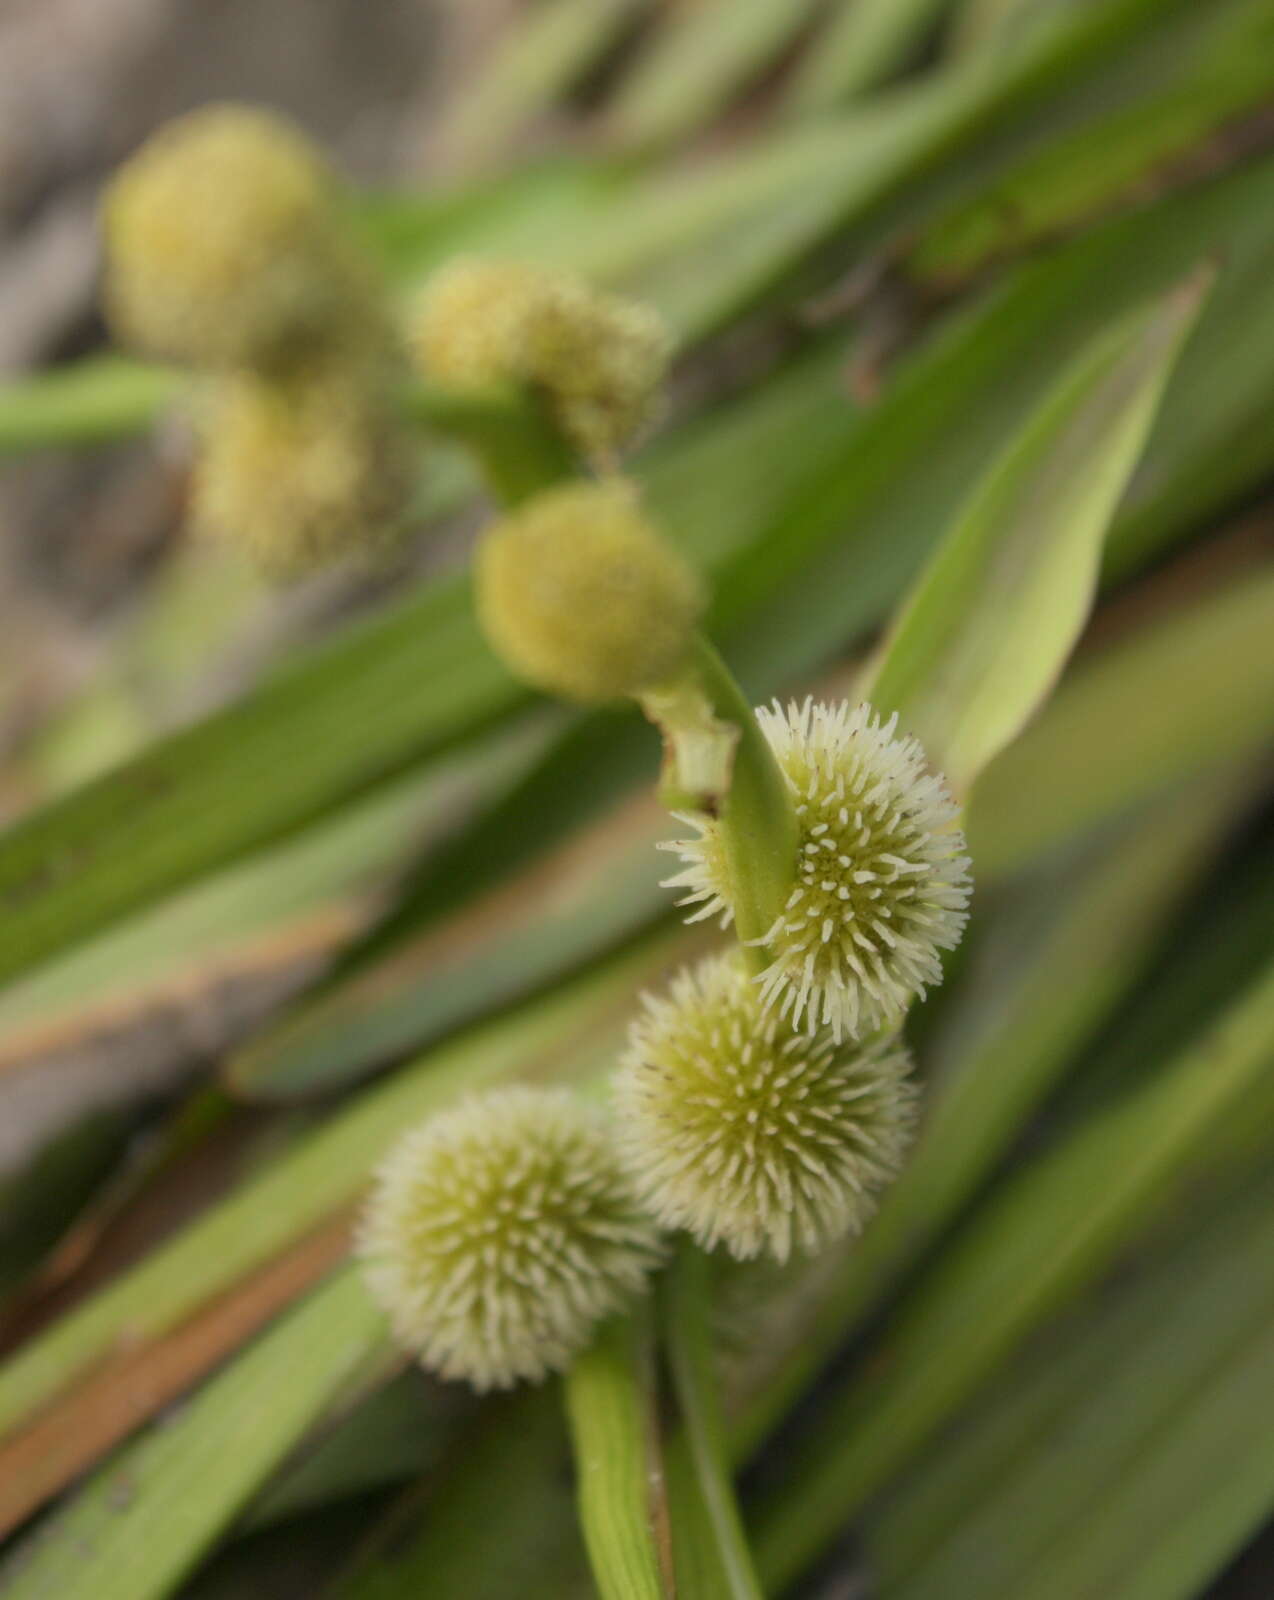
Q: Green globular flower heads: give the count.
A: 3